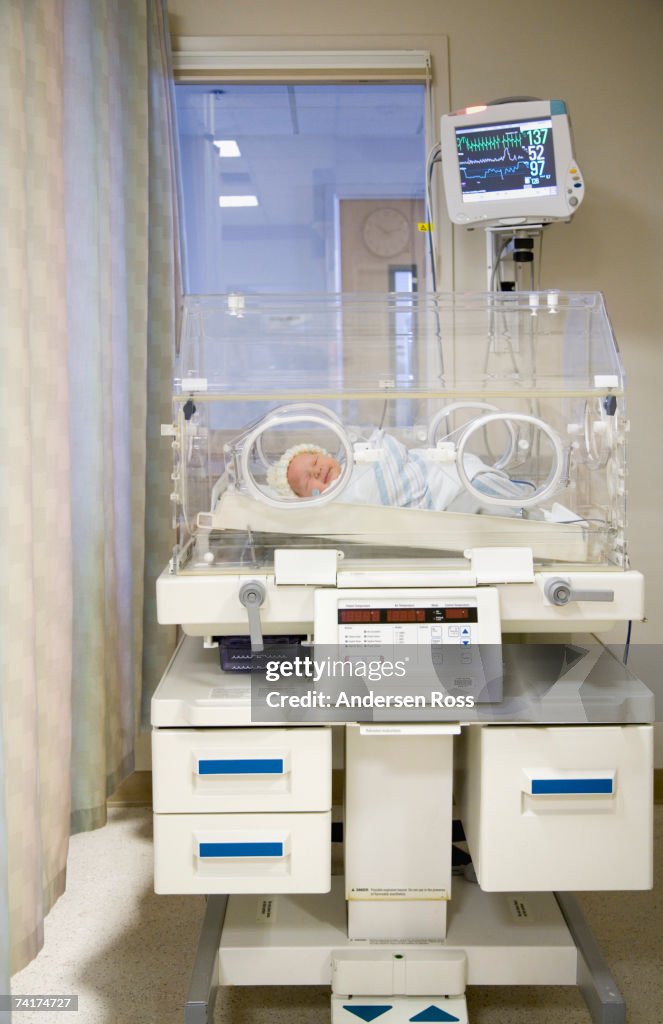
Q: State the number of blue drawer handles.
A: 3